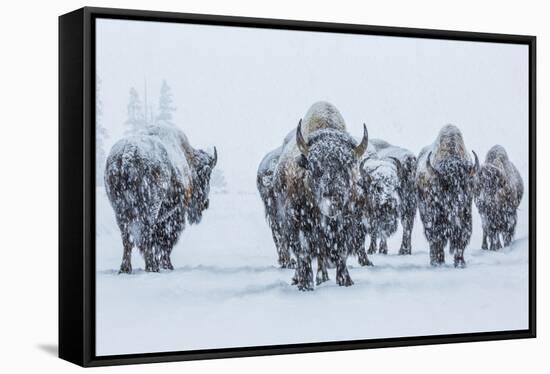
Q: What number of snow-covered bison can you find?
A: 5